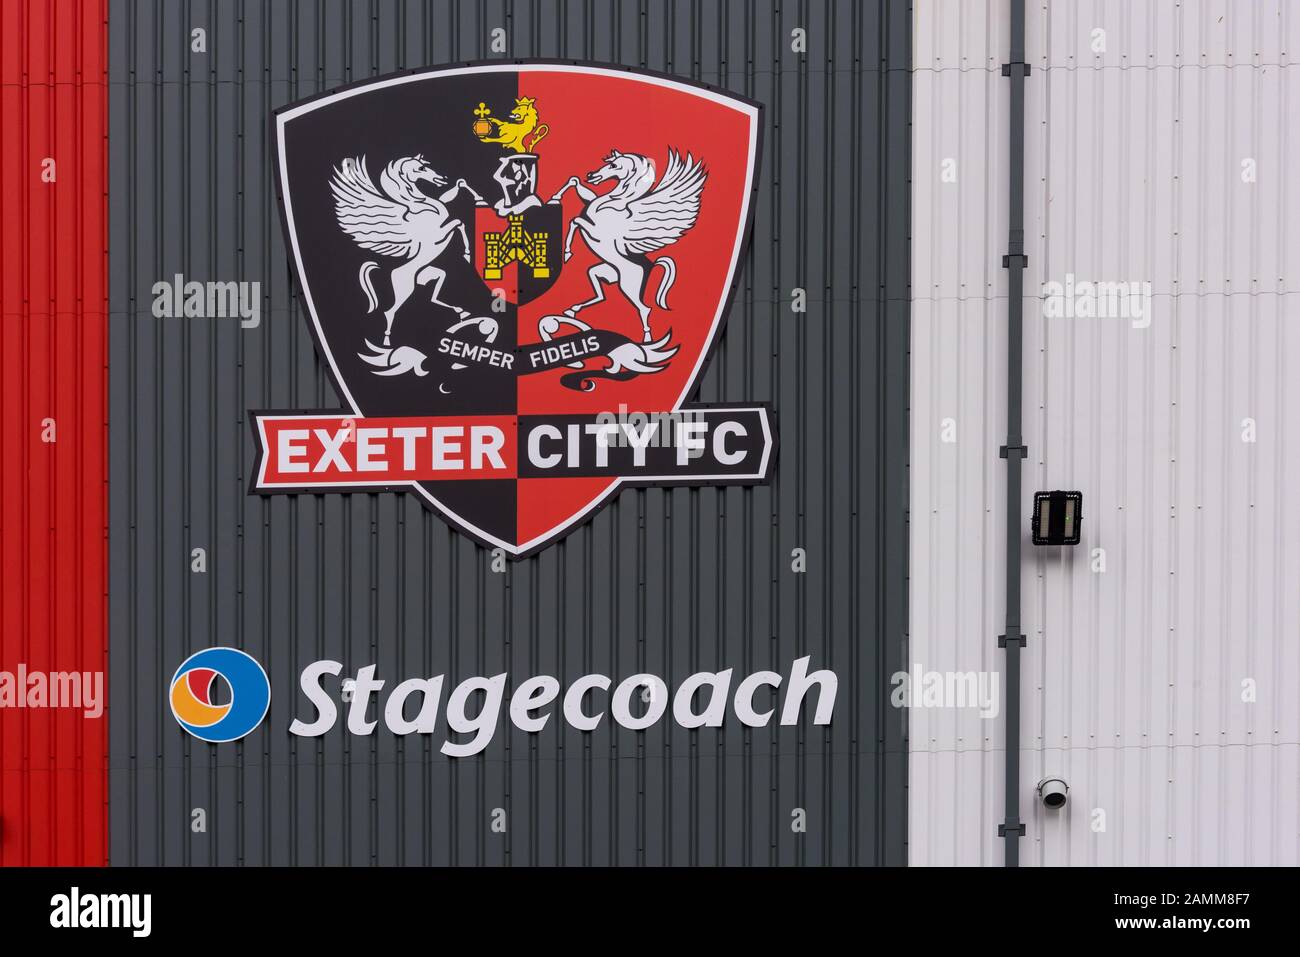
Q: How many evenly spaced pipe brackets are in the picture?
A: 5